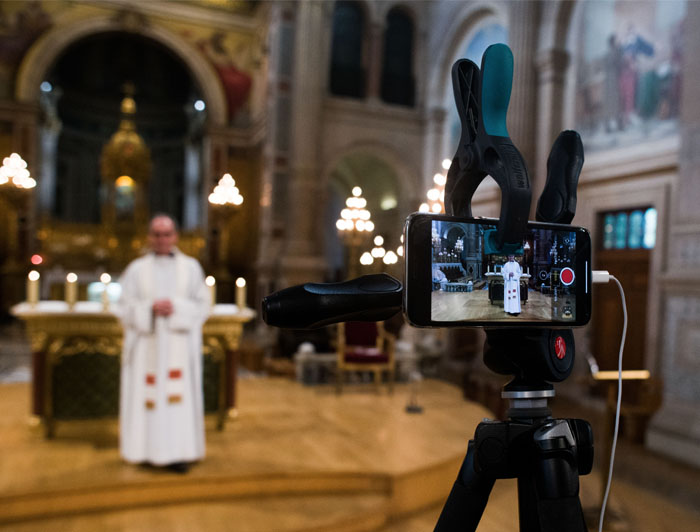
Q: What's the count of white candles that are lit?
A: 5